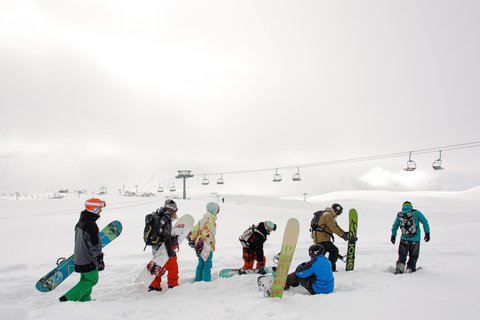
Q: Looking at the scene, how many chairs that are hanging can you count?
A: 8